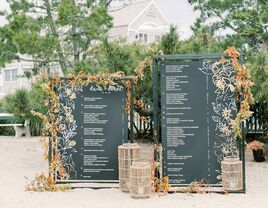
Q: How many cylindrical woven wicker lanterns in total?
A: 3